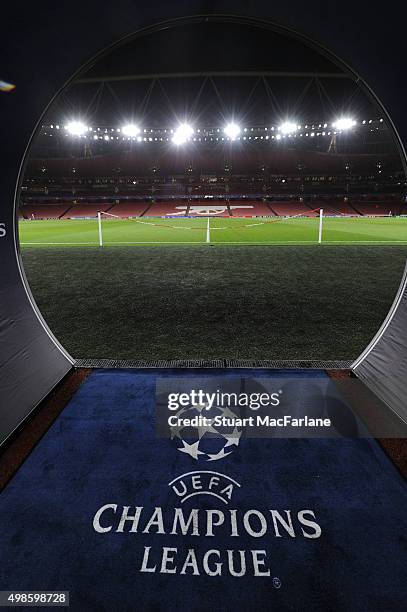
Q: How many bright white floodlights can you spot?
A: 6